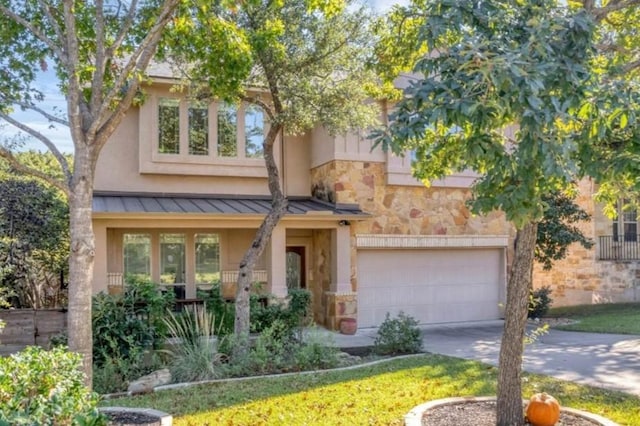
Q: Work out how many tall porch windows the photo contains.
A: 3